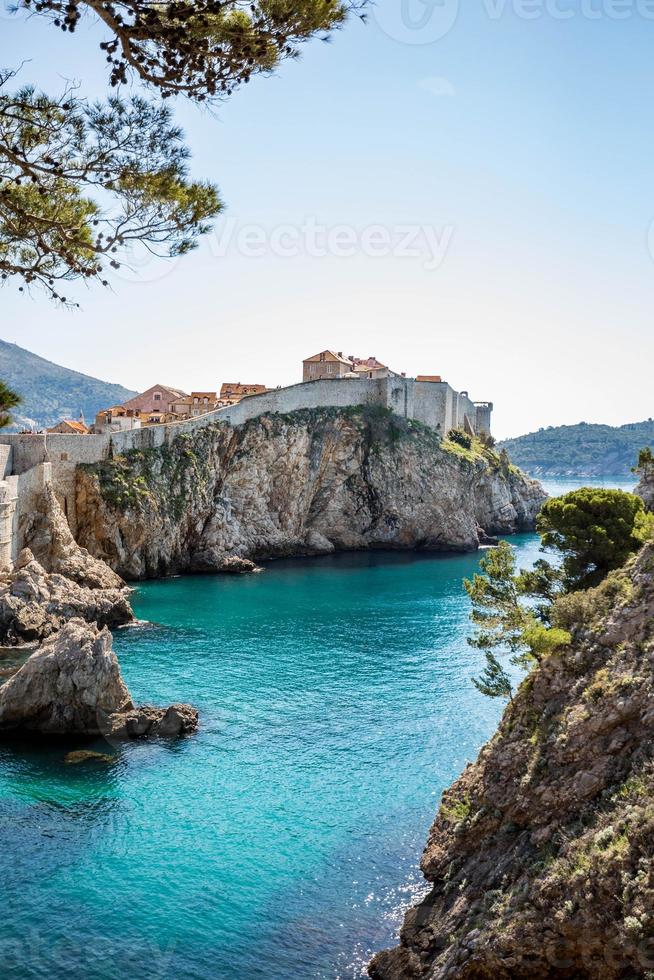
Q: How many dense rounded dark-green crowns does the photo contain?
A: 1